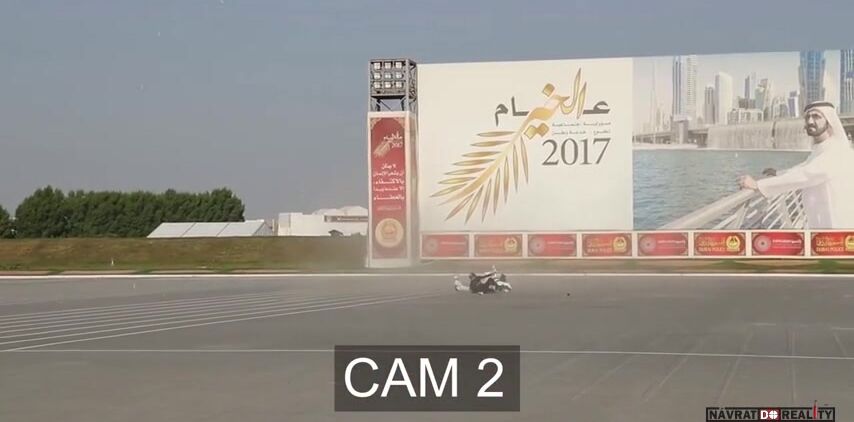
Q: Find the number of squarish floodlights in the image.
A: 9